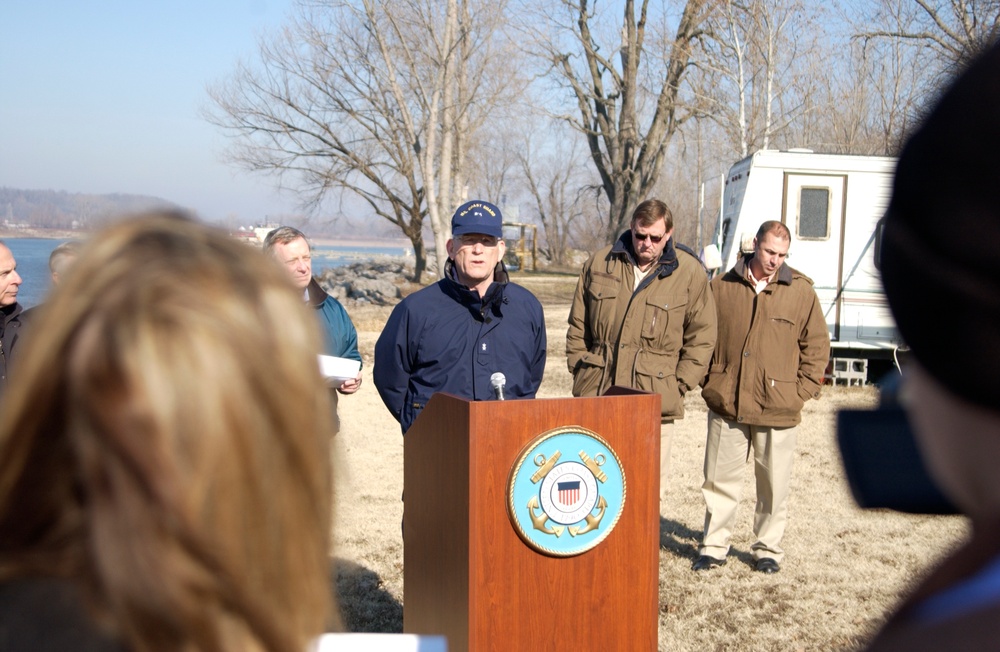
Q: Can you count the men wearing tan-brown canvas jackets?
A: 2